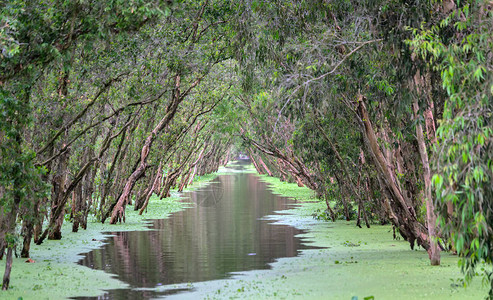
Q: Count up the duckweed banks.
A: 2